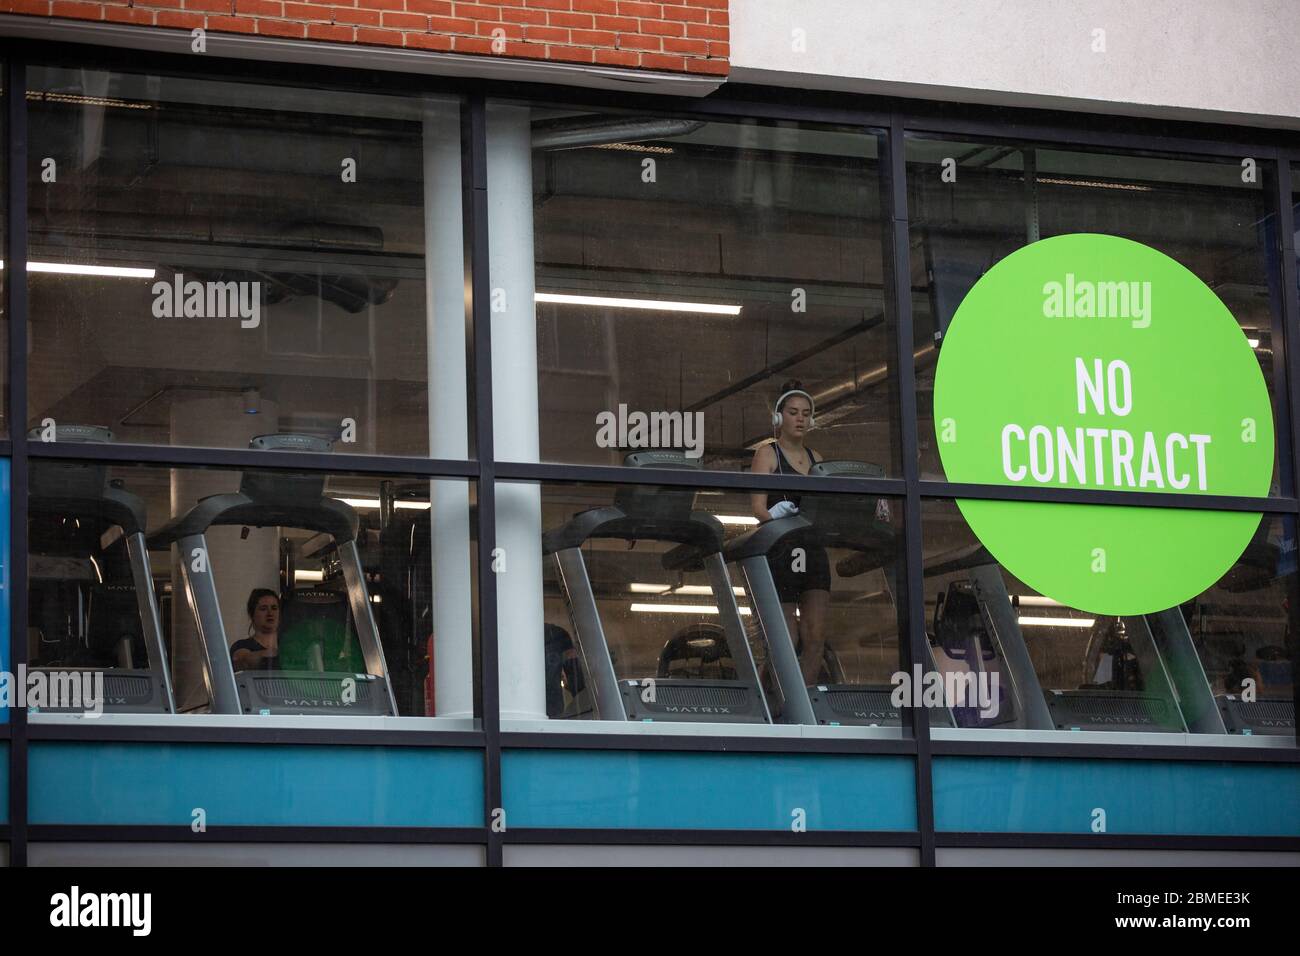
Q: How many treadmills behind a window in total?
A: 6